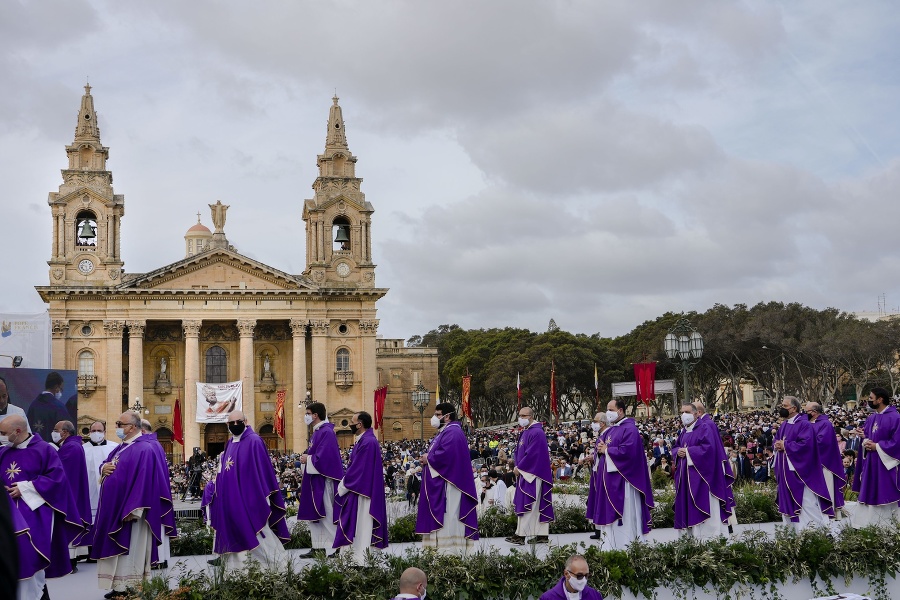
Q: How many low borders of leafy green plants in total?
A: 2